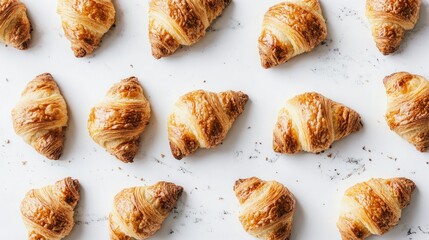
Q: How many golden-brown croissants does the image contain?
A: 14